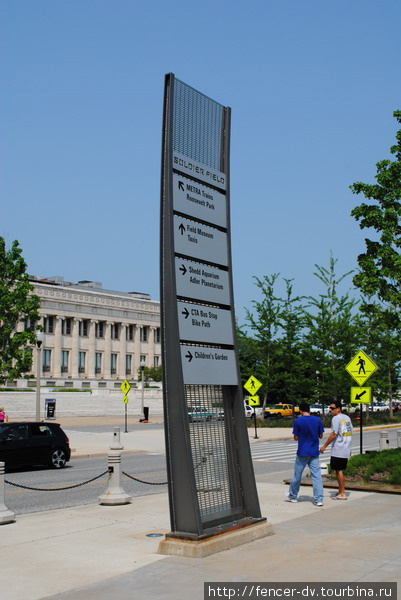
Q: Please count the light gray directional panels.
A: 5